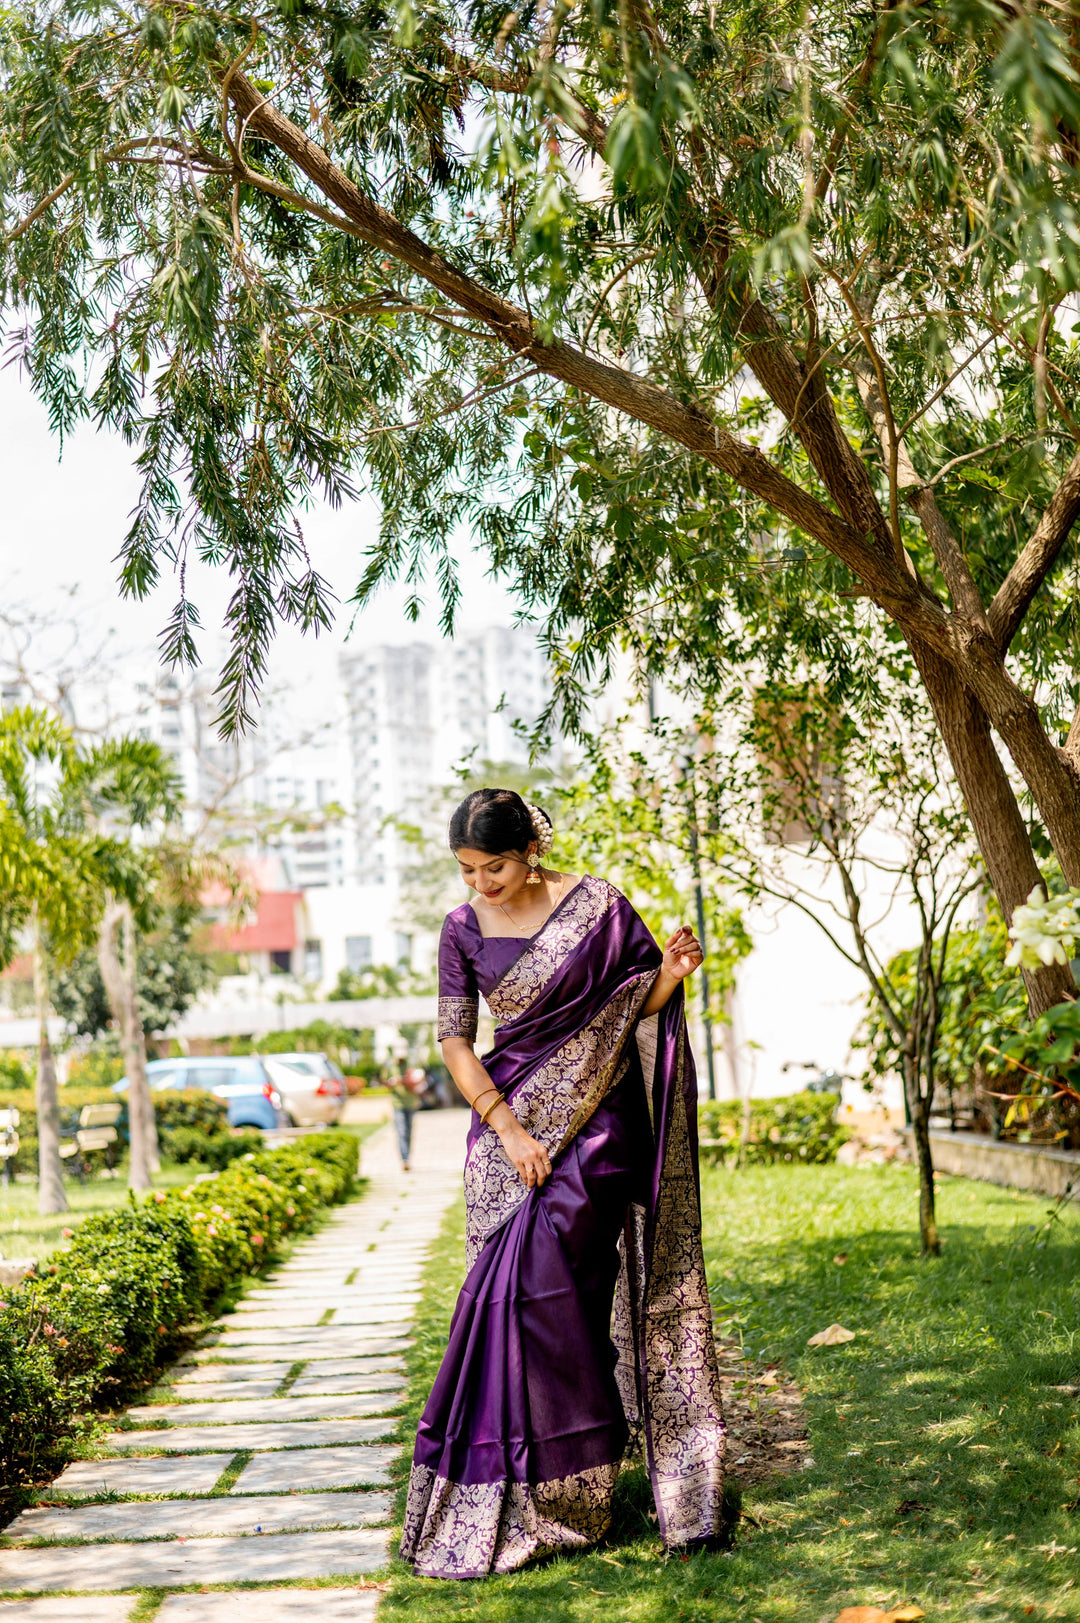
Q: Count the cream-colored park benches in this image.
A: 2